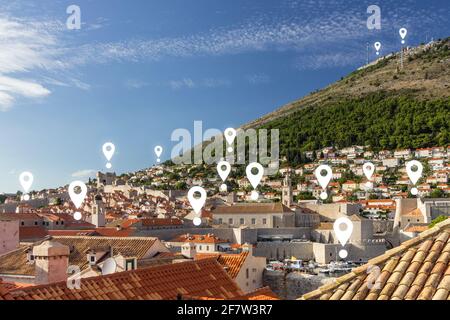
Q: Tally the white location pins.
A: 14